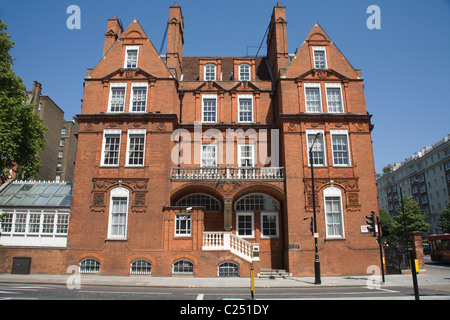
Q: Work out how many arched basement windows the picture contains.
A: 4